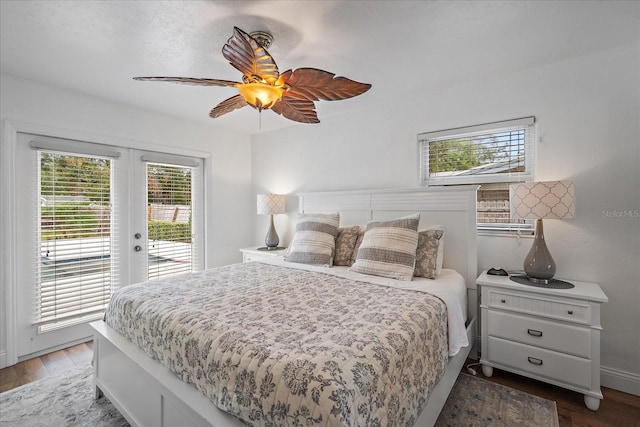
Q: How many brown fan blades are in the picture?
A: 5